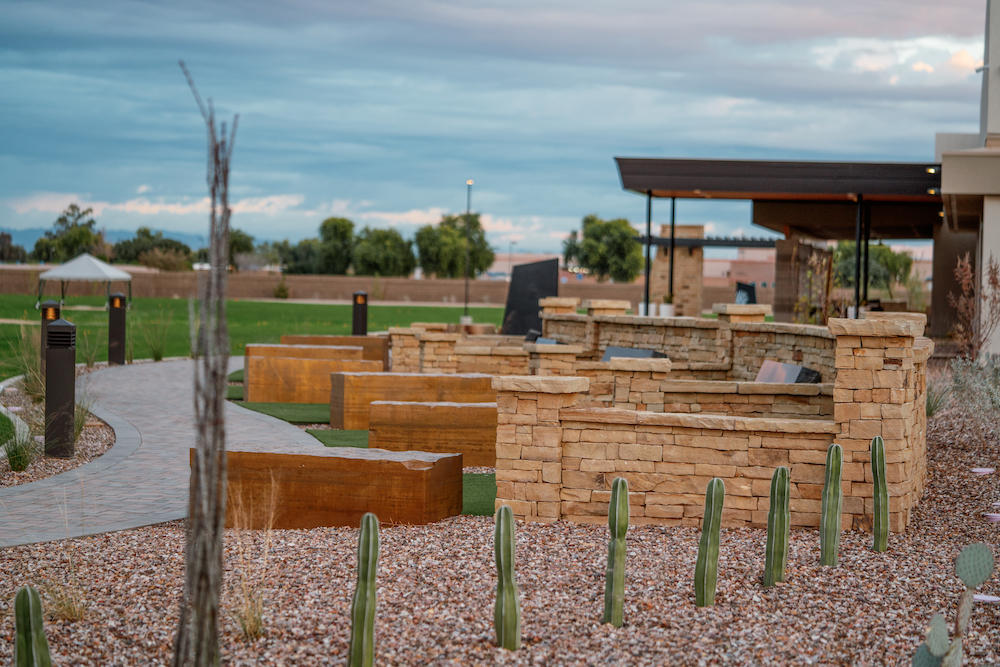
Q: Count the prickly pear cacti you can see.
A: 1